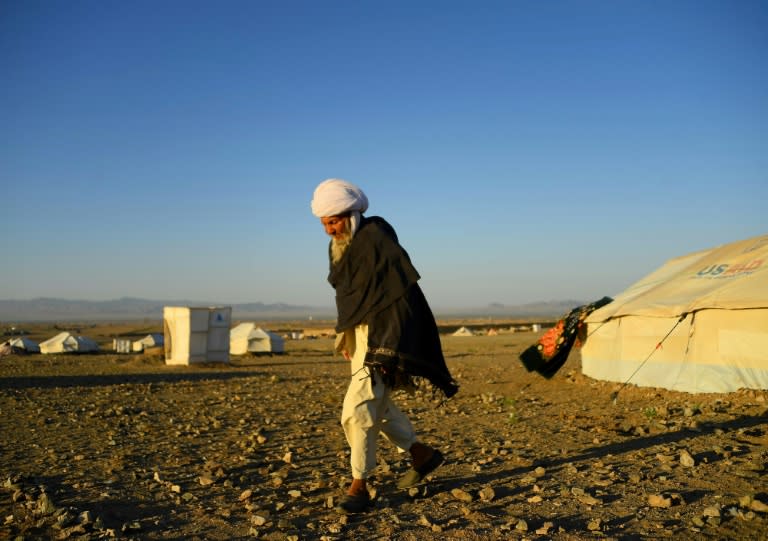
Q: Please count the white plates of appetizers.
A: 0